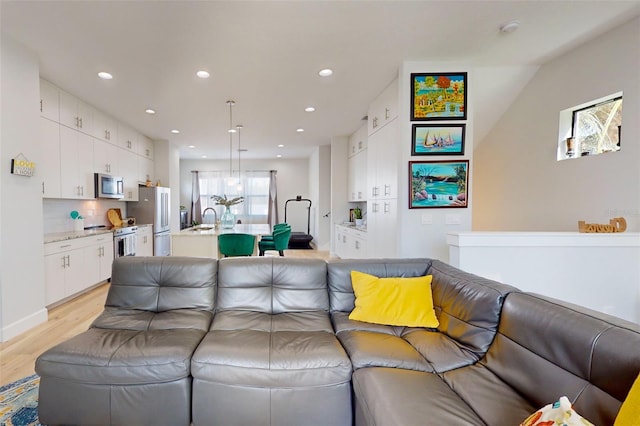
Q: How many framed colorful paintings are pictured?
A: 3